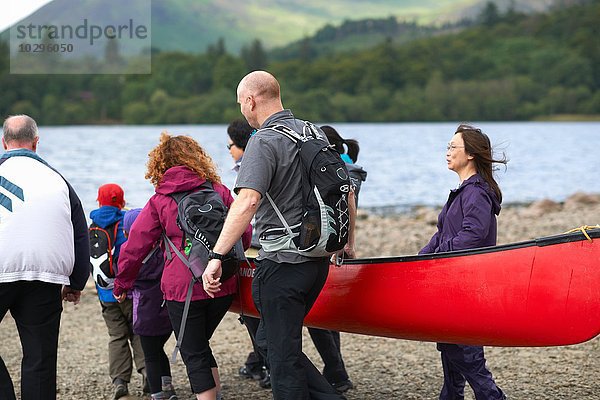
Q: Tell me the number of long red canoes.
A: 1